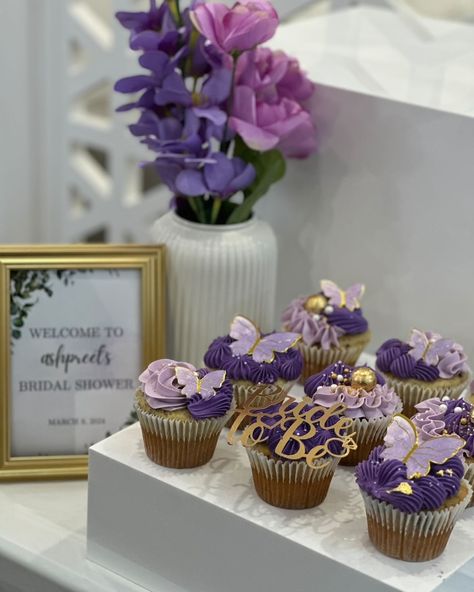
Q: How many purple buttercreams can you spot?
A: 8